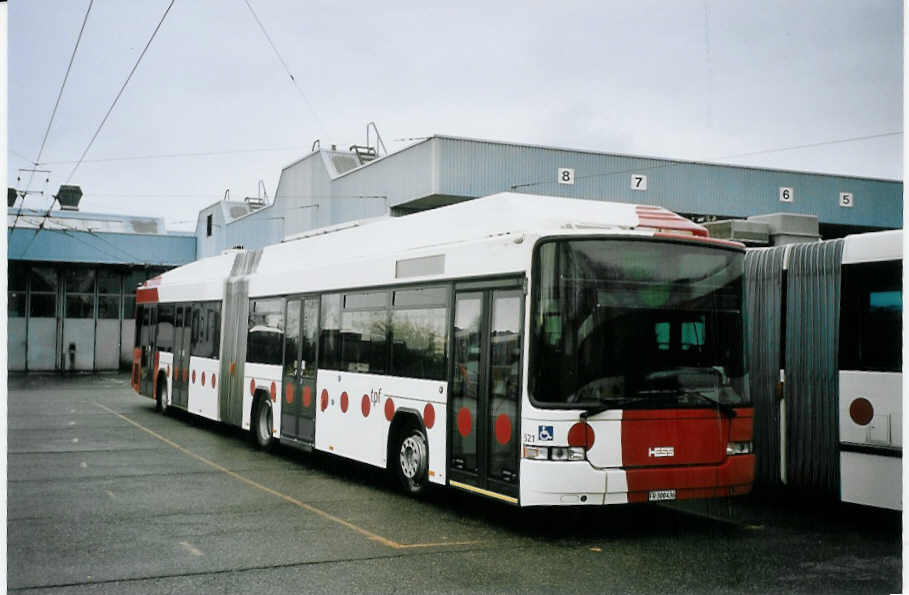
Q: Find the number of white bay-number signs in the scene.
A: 4